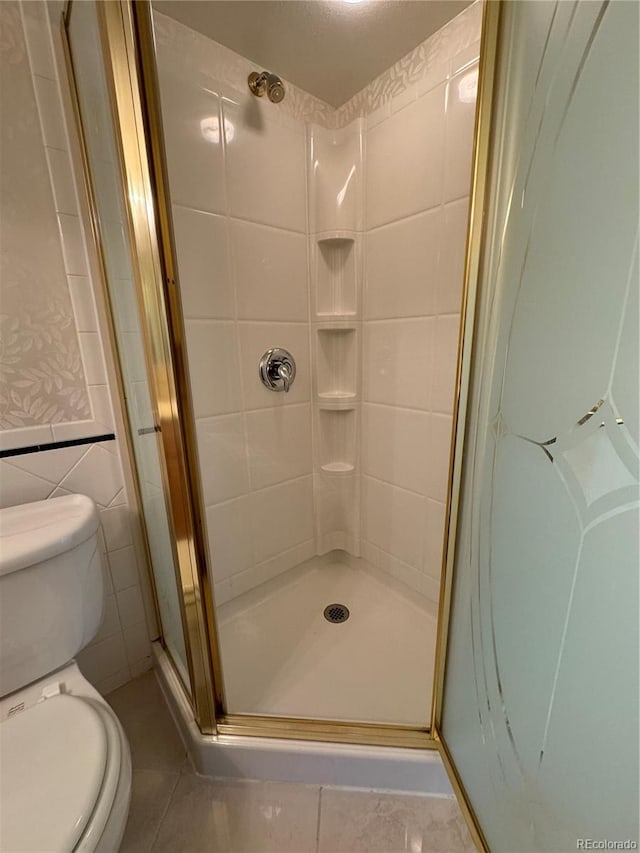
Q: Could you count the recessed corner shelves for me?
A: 3